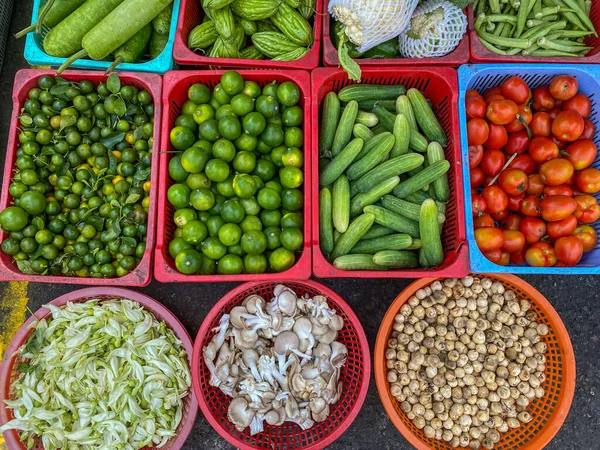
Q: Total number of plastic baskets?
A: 11